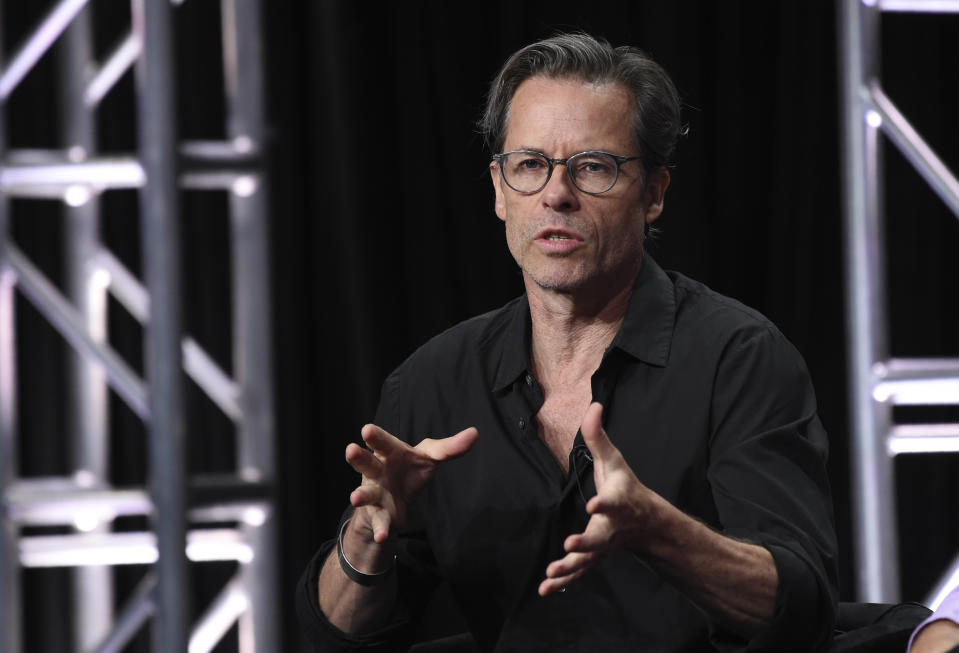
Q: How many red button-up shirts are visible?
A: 0